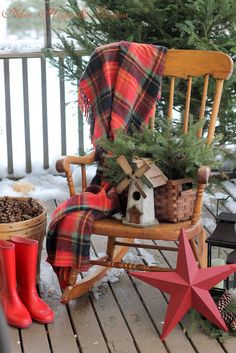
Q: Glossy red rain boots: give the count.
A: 2